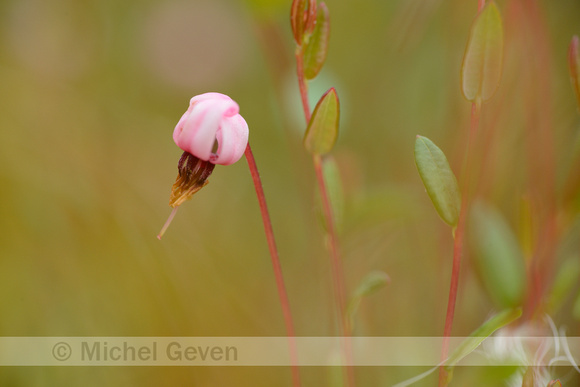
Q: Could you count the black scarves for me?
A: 0